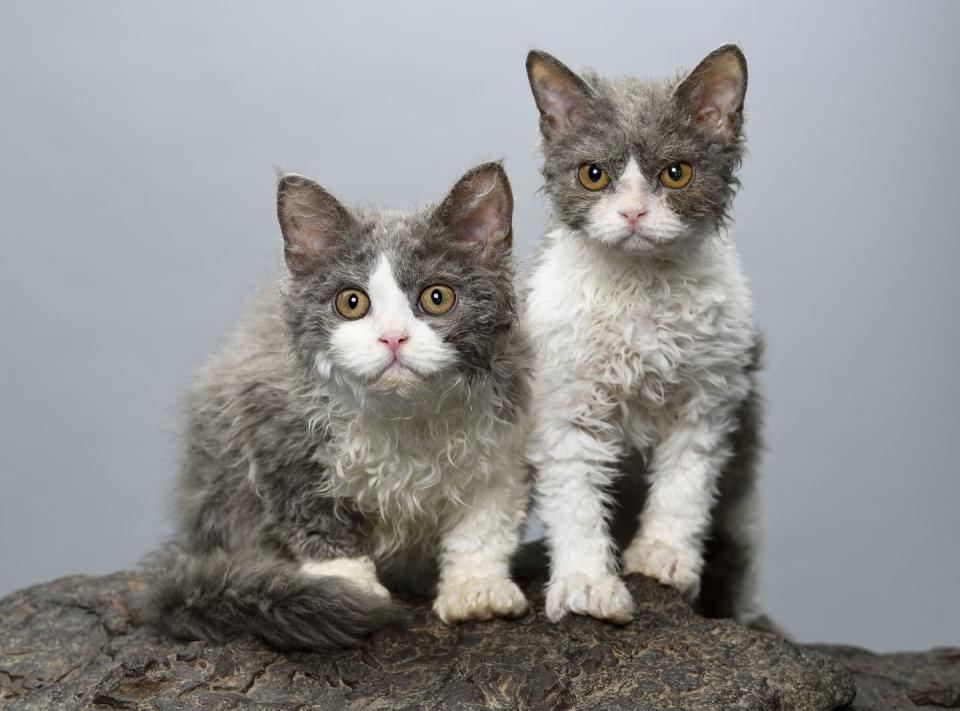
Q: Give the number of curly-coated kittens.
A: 2